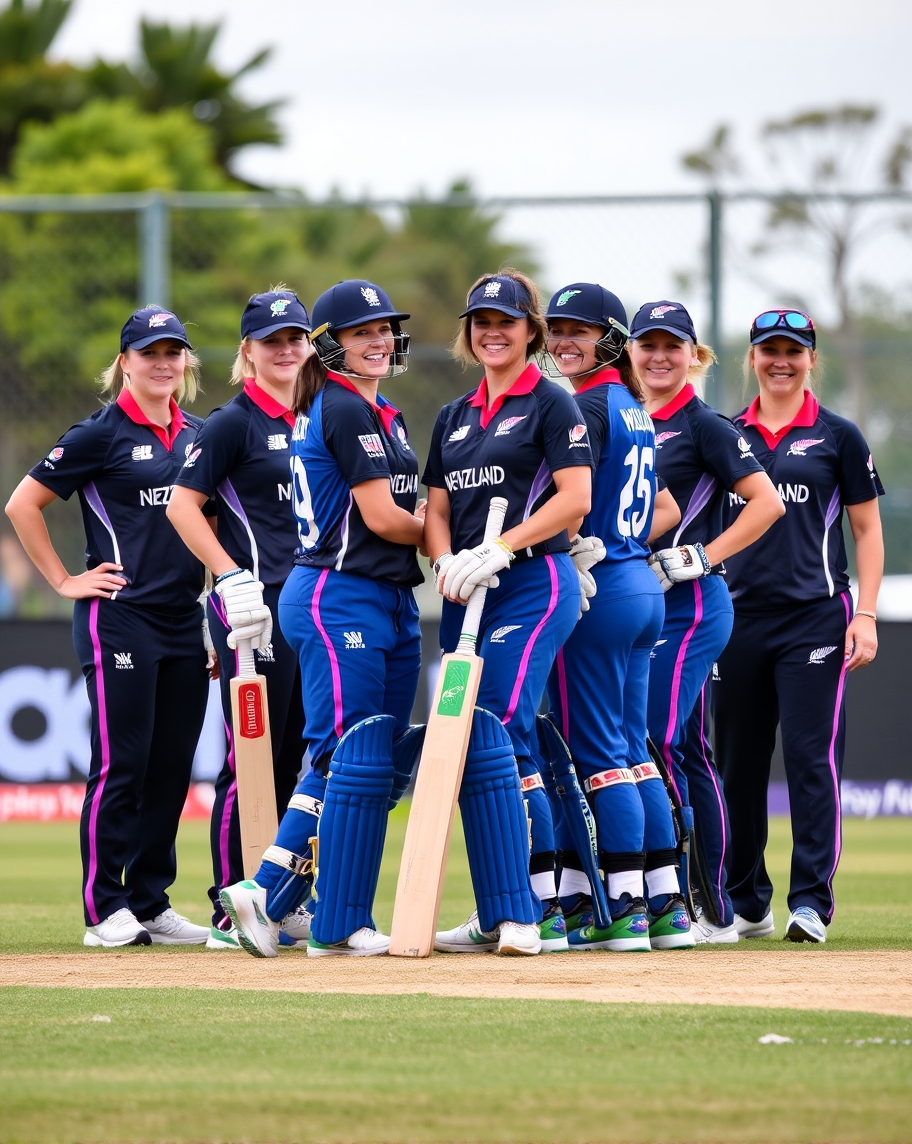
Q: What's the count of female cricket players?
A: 7